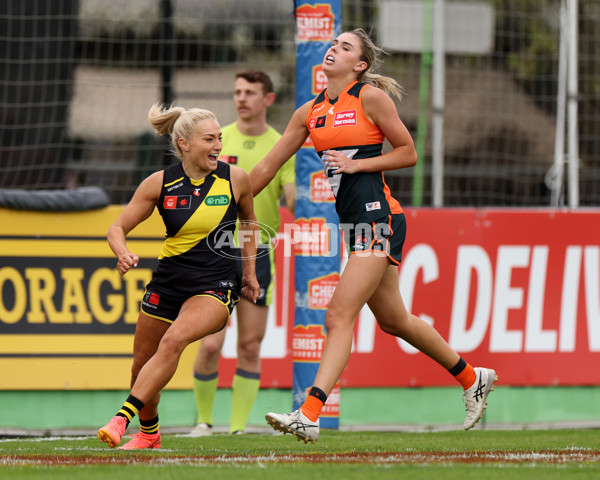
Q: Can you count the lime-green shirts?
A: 1